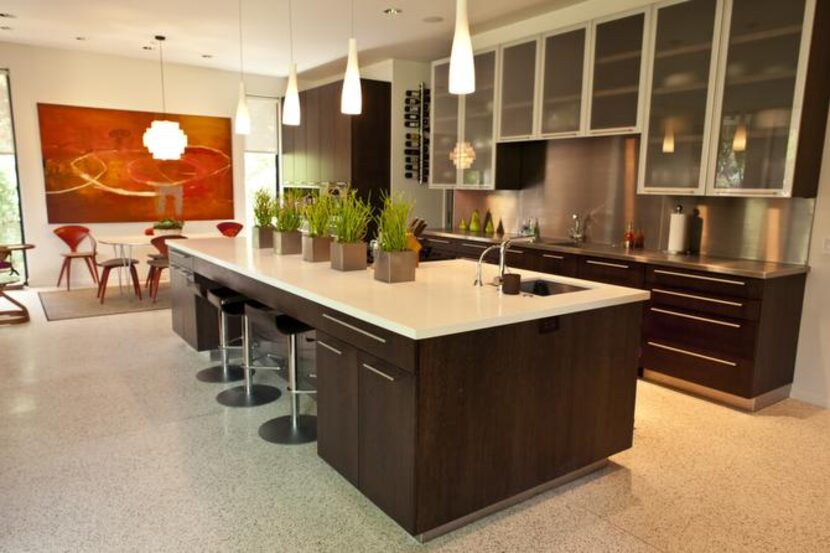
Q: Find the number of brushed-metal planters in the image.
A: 5